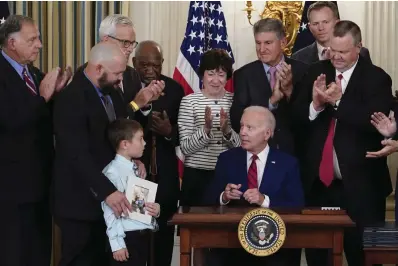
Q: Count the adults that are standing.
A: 8